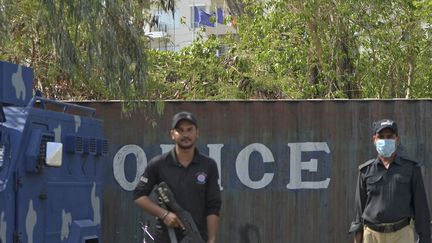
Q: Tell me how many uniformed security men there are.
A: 2